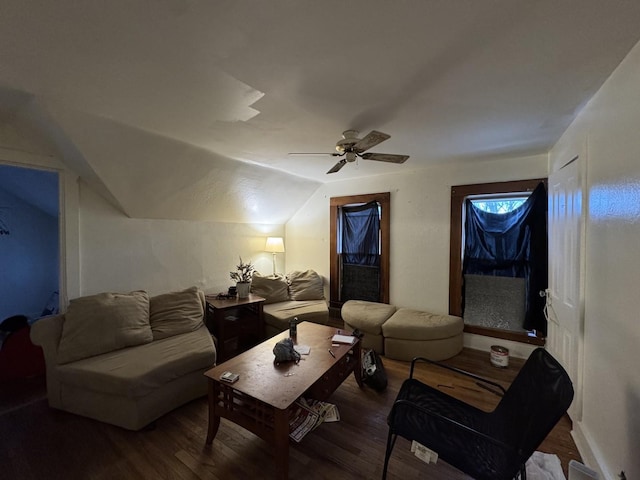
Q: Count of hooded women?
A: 0